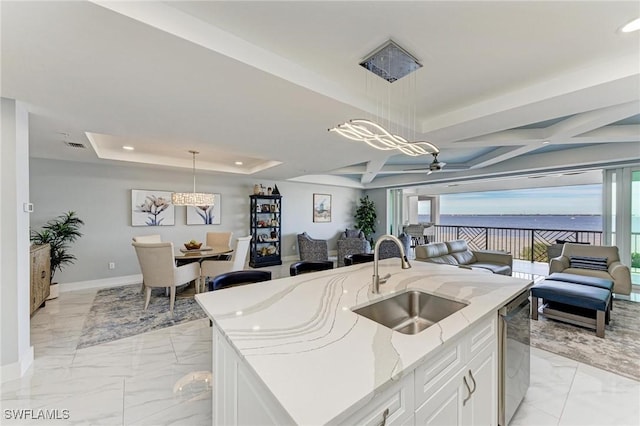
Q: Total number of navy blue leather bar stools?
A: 3